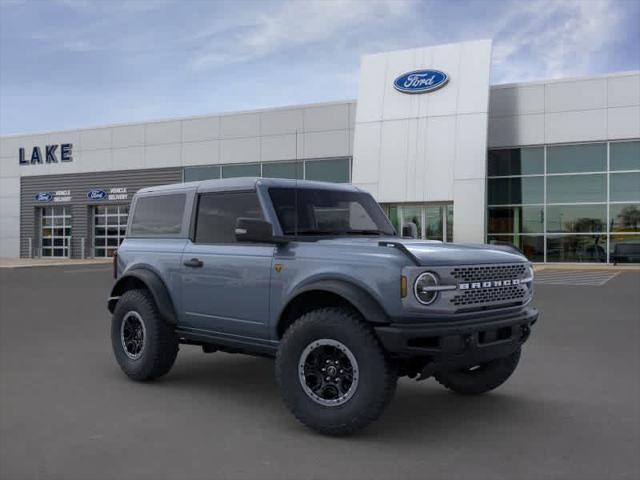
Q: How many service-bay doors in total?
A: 2